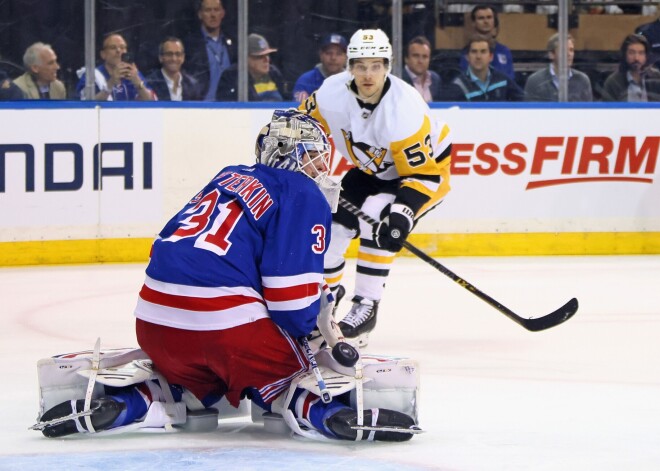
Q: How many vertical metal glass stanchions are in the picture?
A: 4